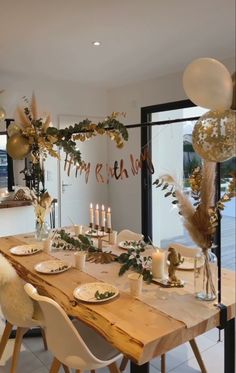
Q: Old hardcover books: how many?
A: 0